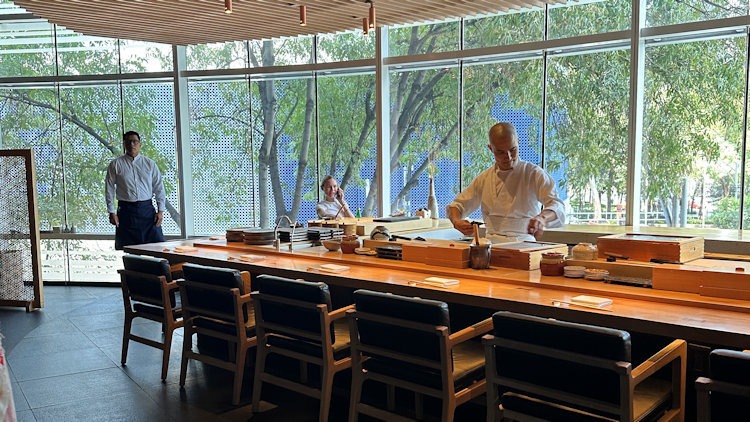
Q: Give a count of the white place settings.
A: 5